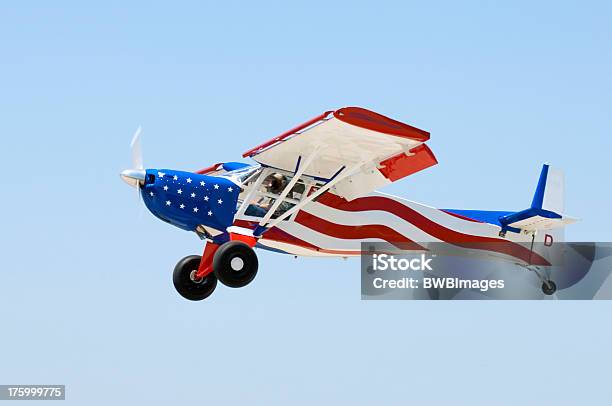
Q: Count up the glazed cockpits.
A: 1